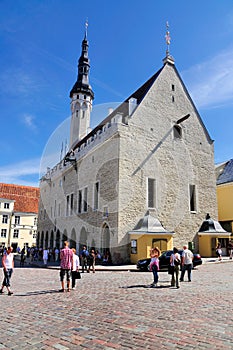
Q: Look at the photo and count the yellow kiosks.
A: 2